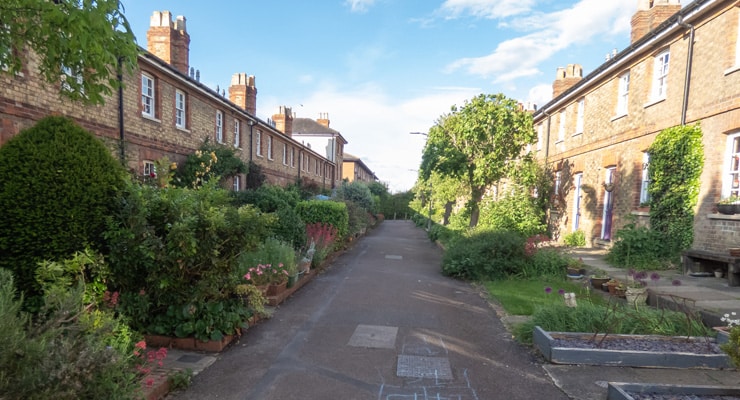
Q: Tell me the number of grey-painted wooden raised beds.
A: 2